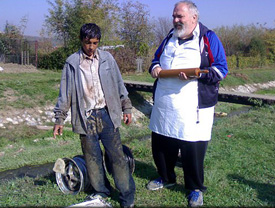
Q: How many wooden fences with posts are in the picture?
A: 1